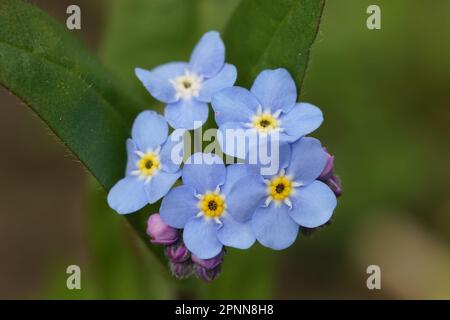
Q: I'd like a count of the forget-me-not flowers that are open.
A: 5